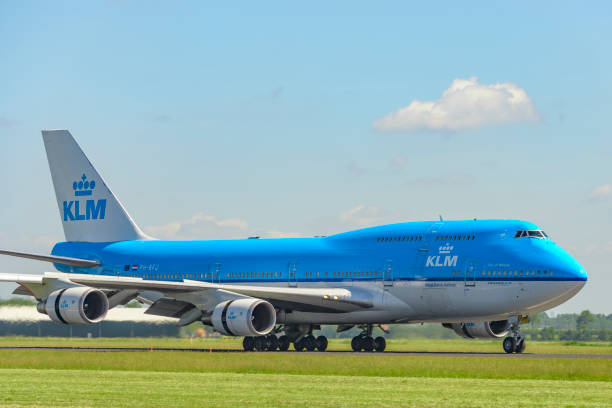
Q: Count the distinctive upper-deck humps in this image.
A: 1